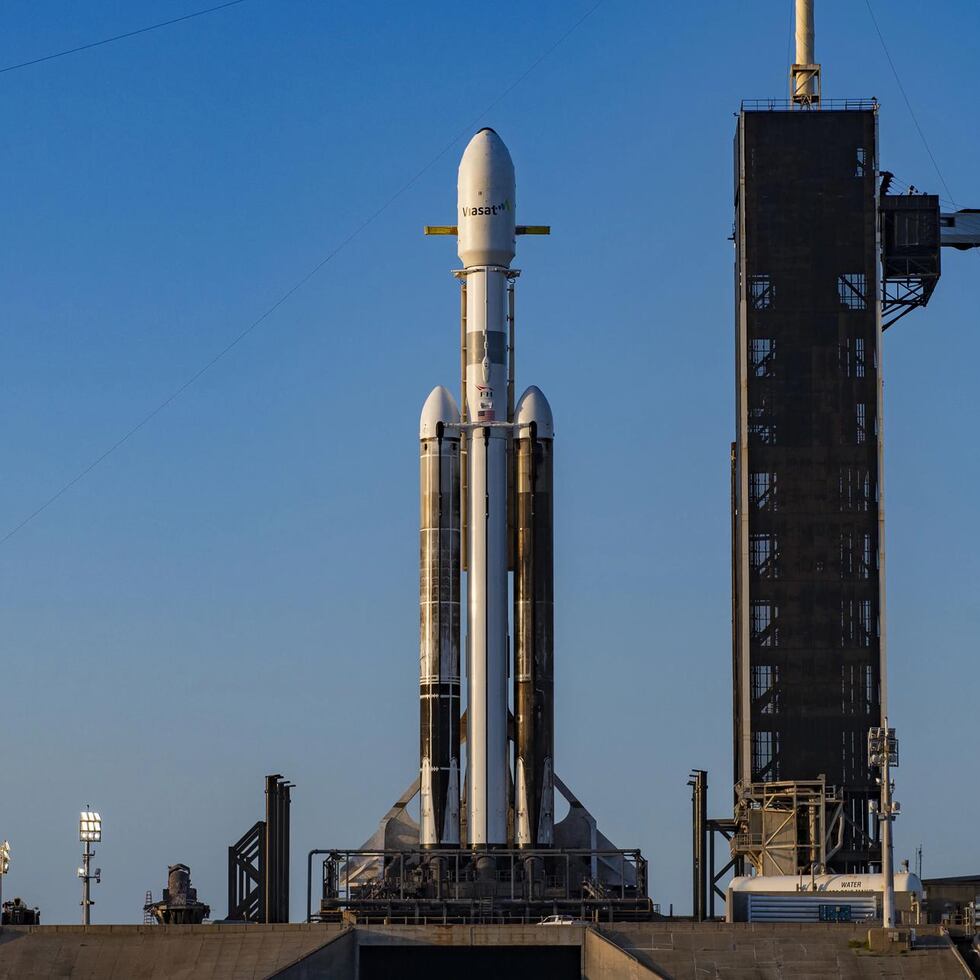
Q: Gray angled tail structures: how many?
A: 2